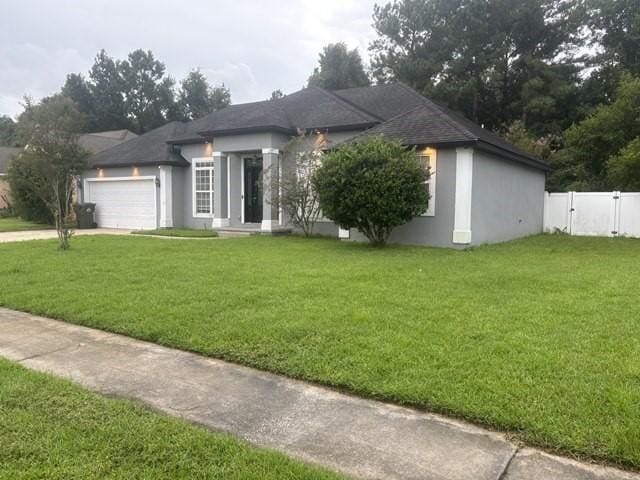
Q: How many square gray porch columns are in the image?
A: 2